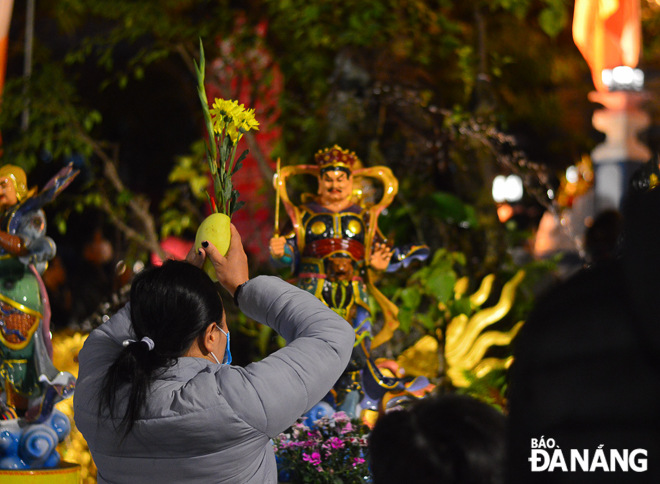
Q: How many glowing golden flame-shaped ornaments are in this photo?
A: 1